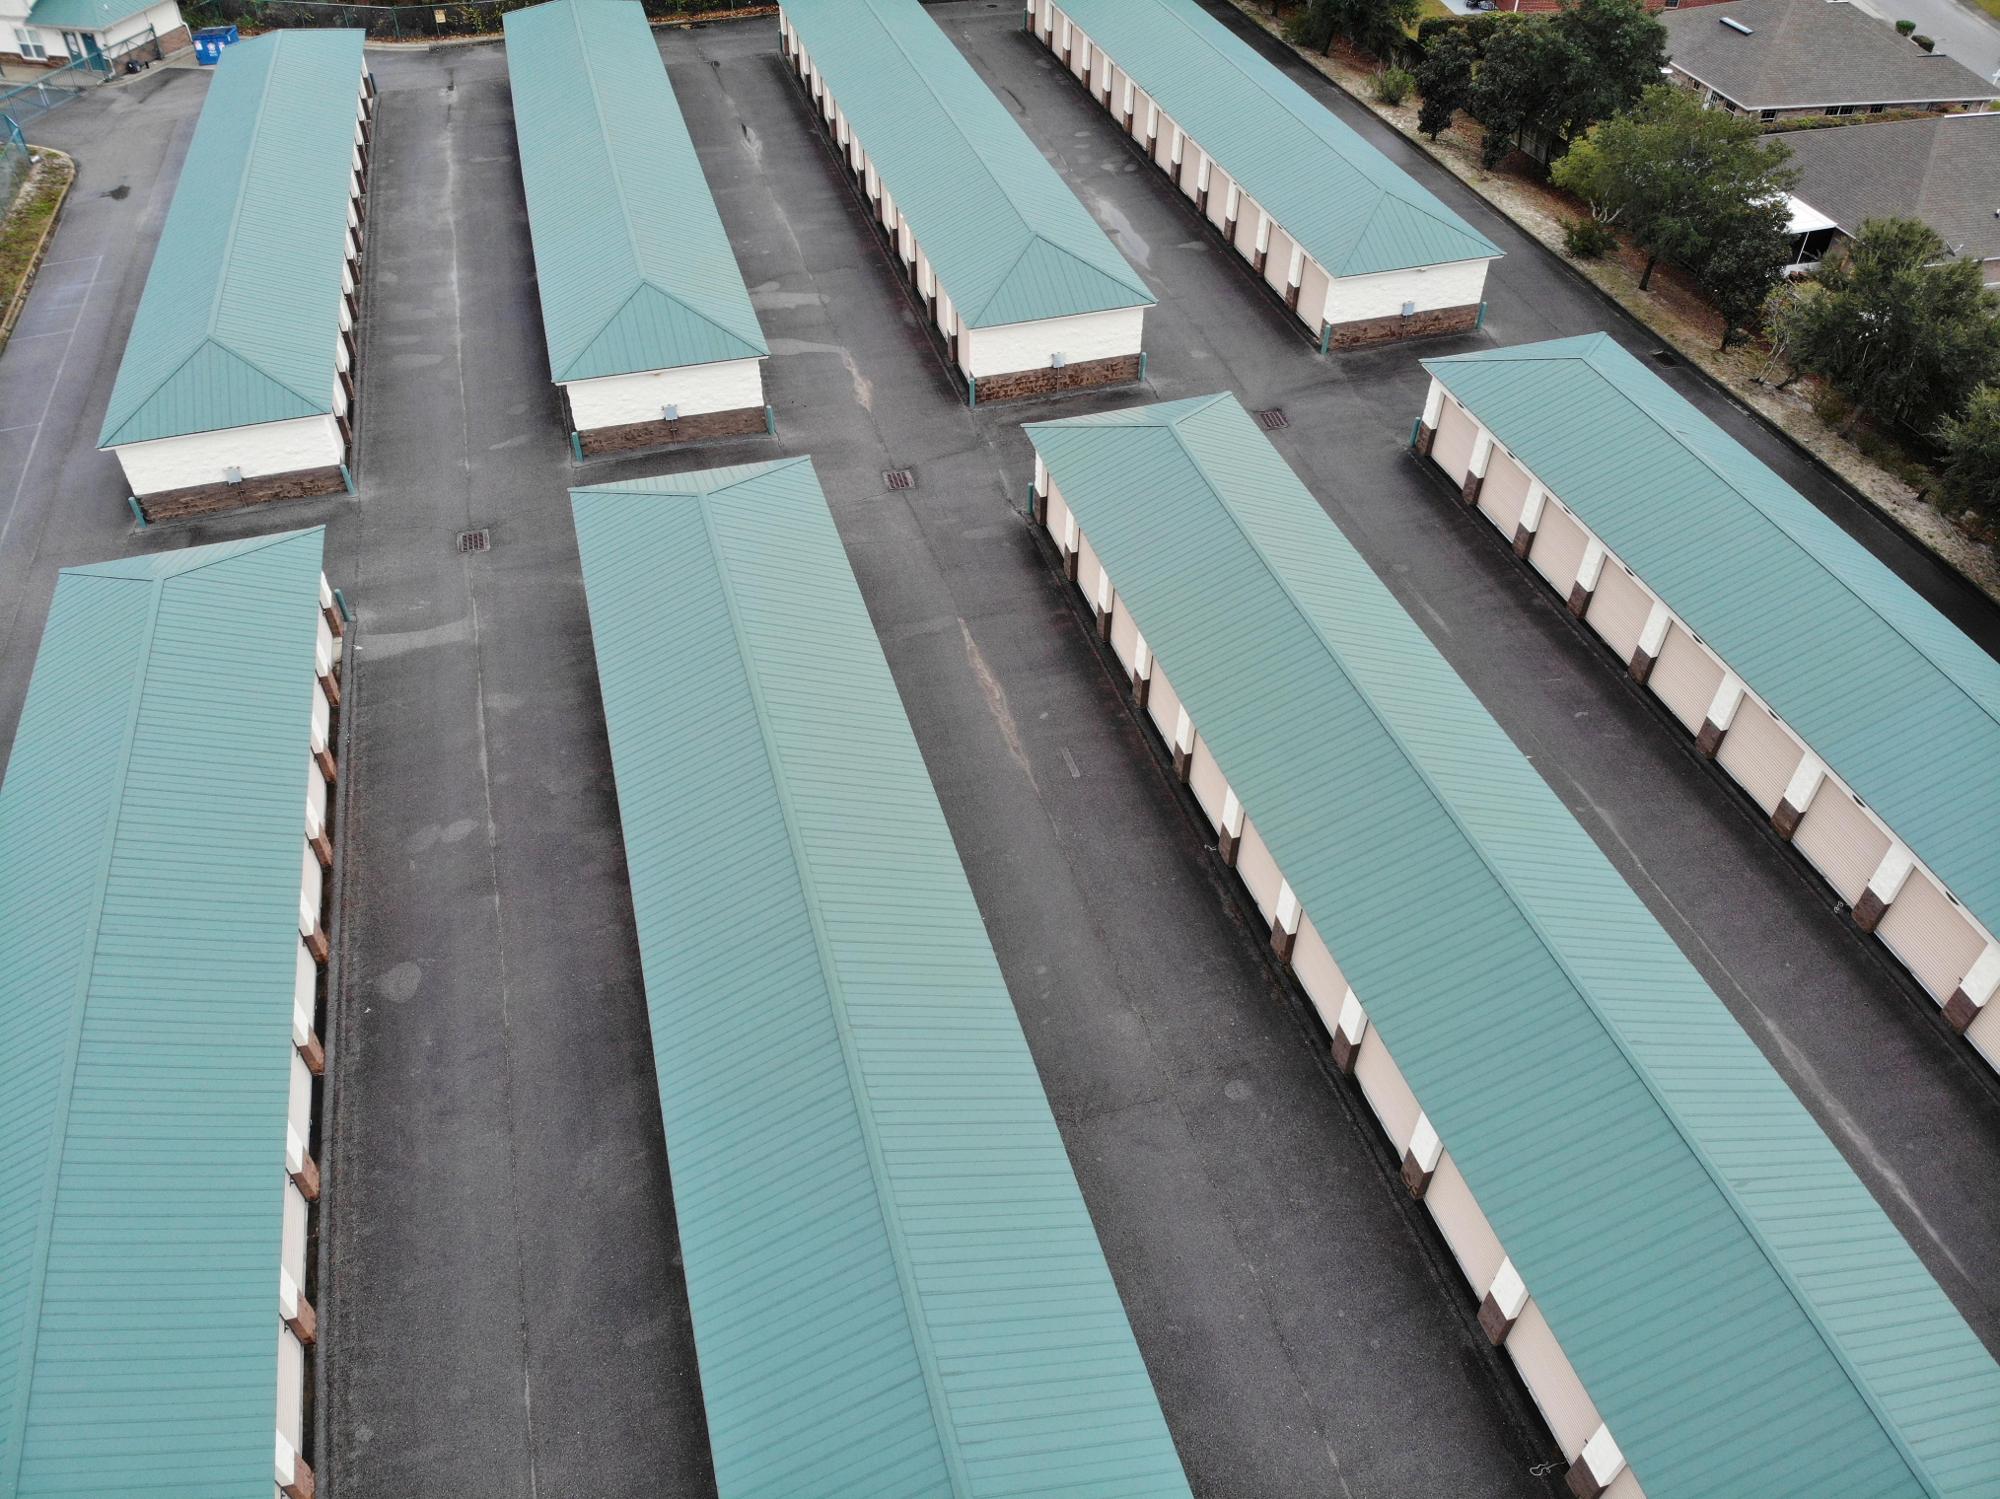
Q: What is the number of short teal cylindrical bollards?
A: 14